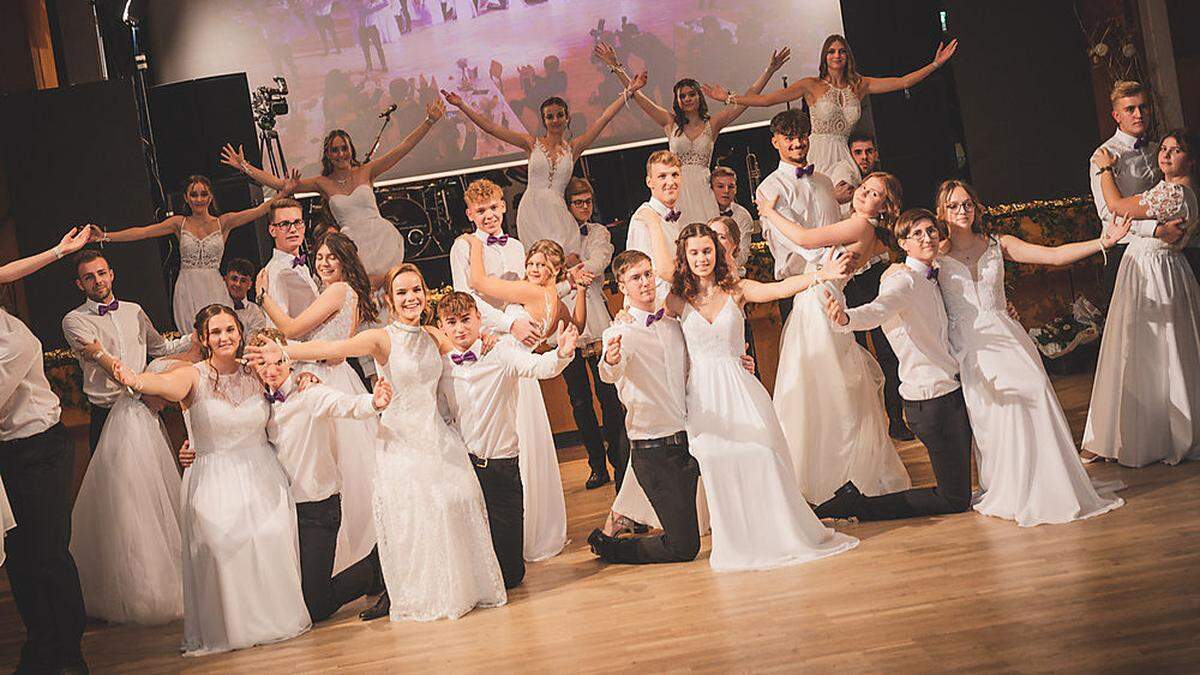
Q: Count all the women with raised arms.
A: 5